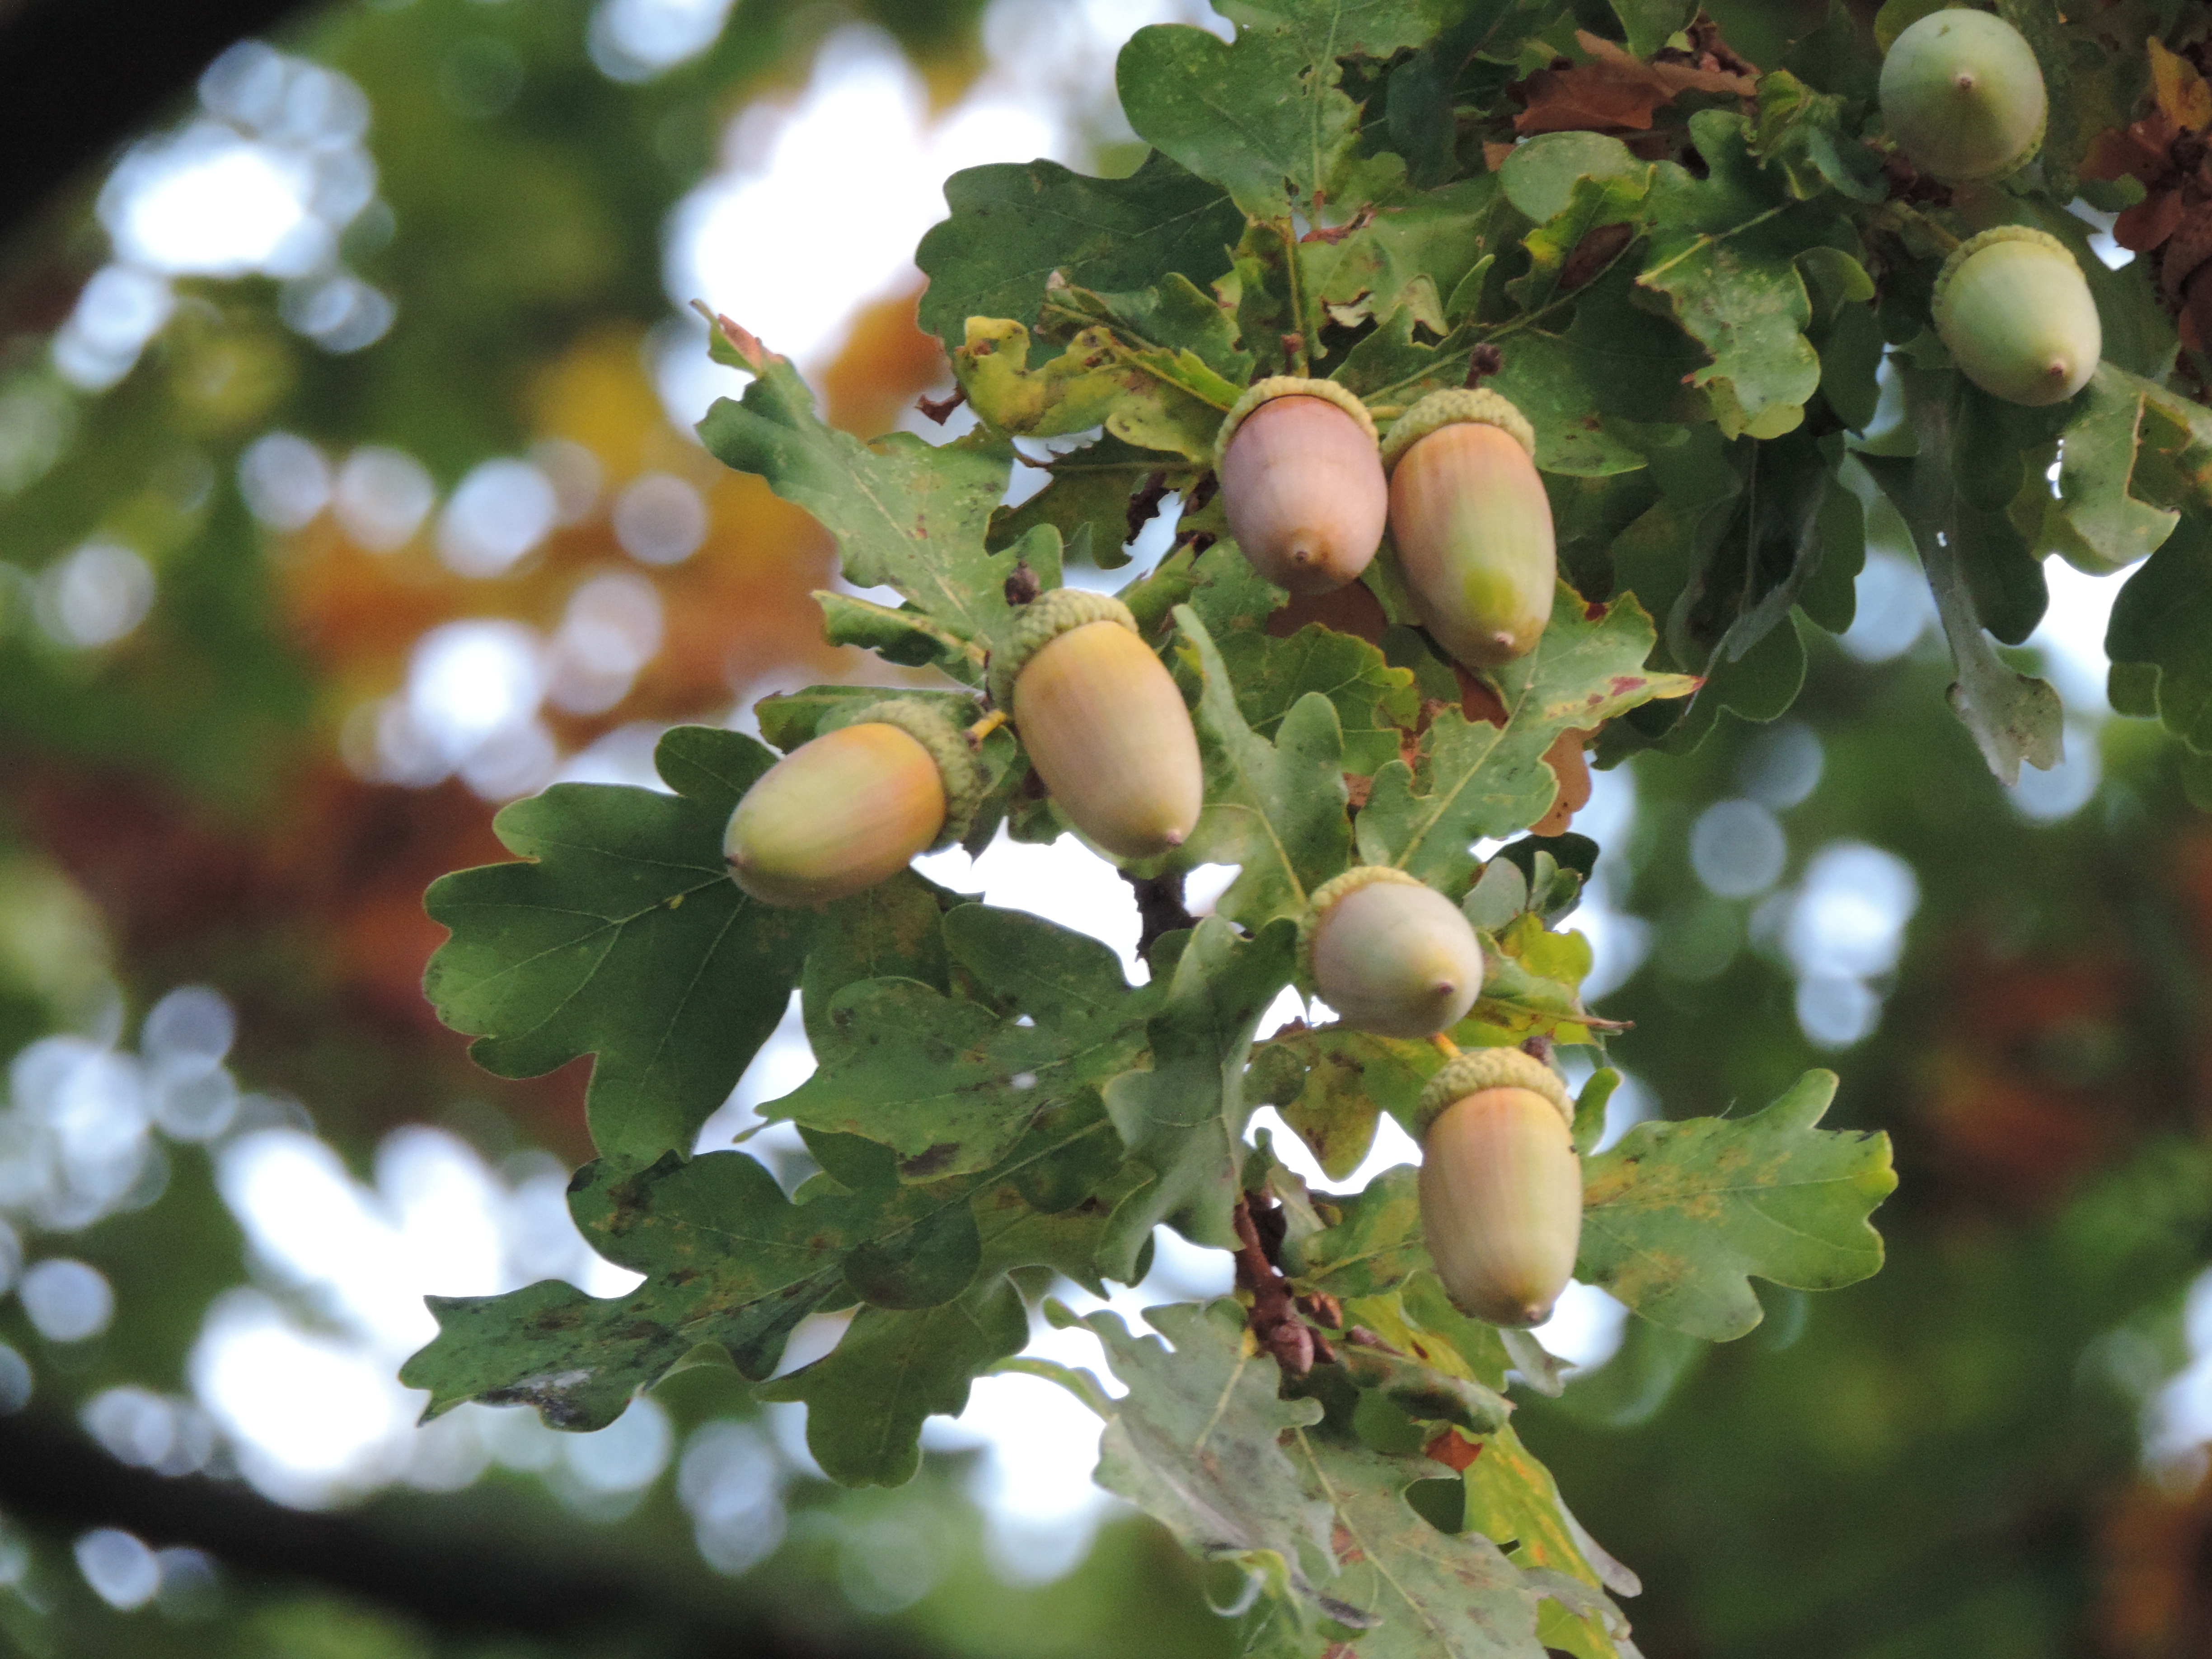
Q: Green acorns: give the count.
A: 2